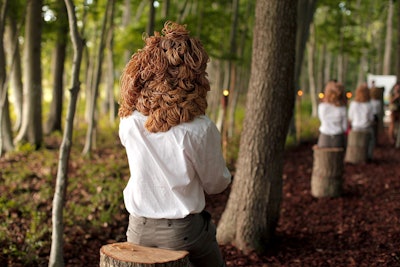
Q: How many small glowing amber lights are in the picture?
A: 4